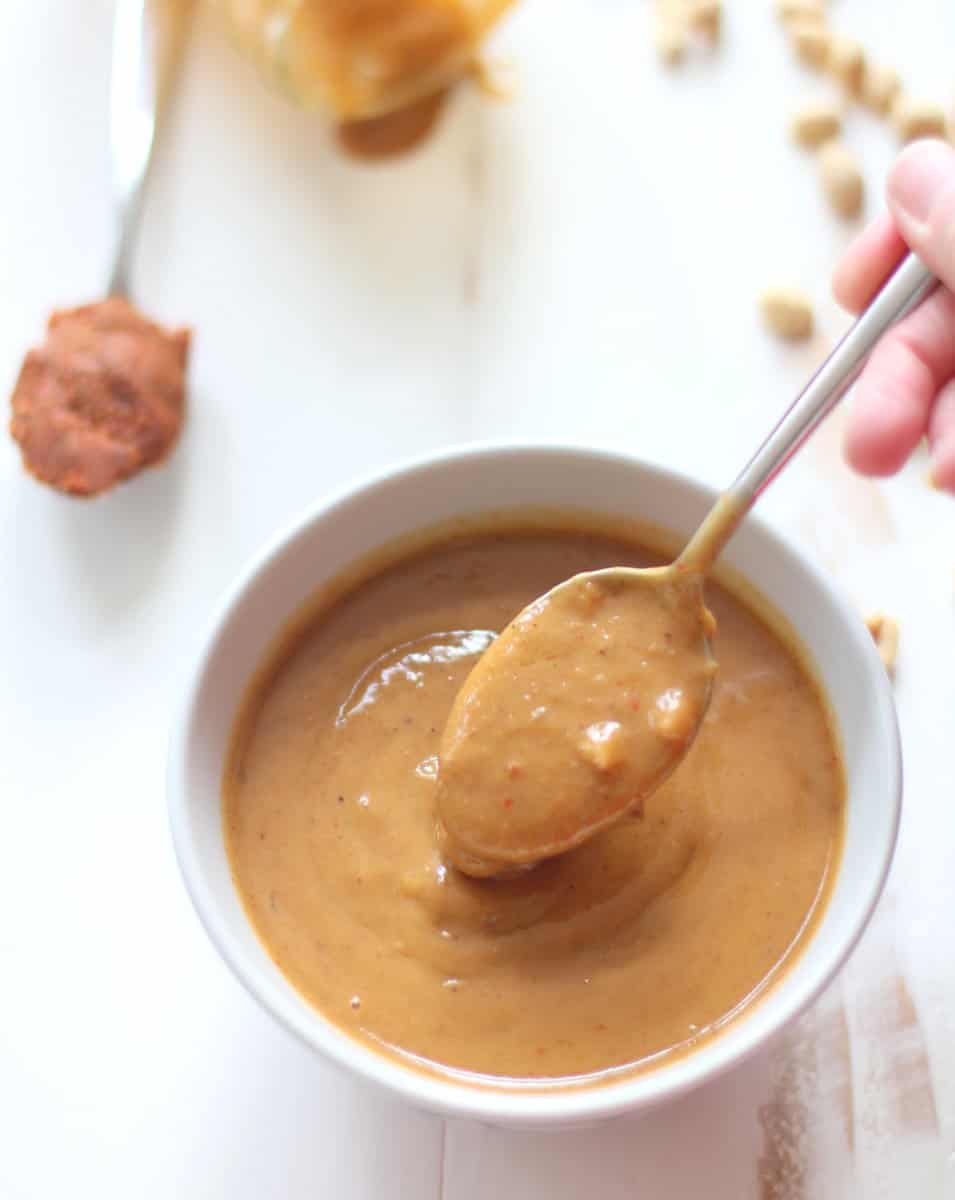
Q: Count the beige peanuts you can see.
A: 11